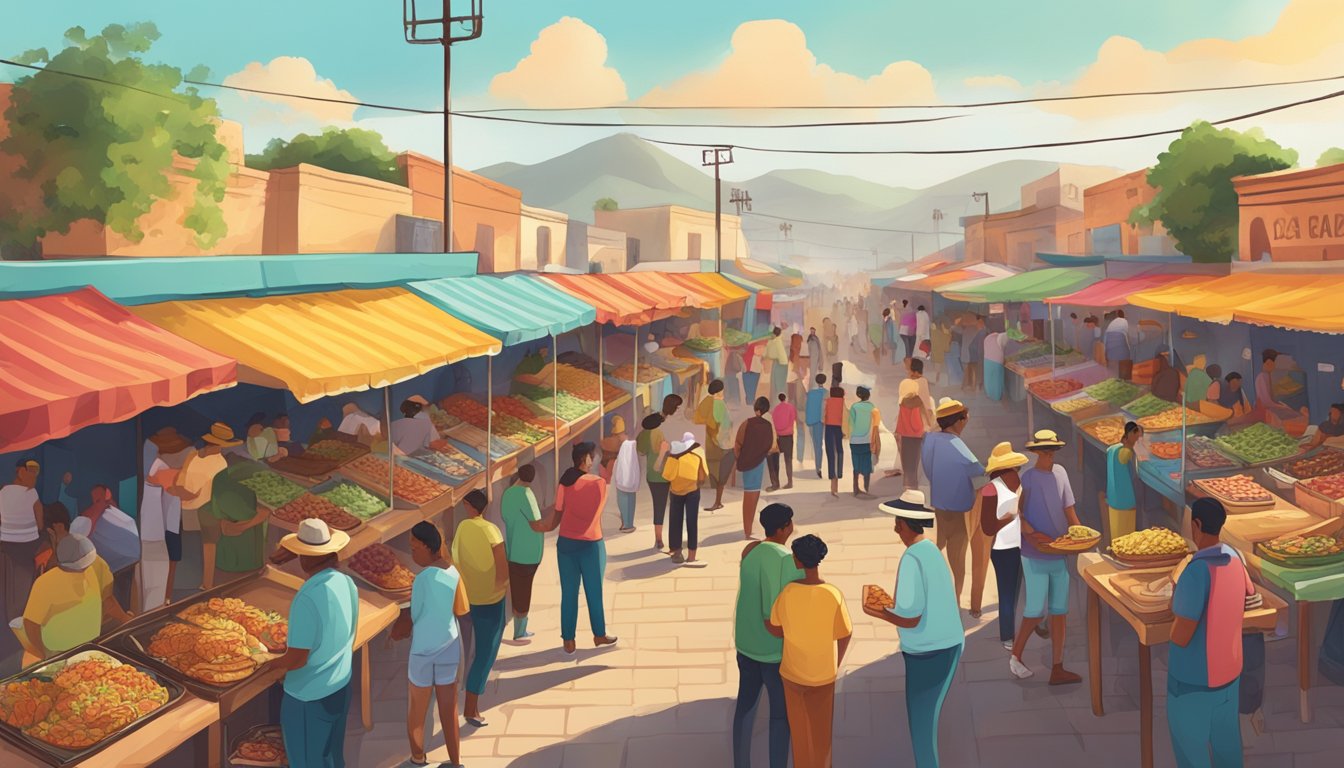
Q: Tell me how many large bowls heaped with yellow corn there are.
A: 1